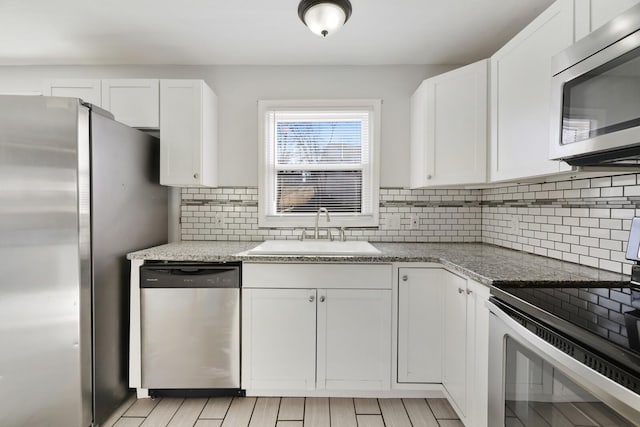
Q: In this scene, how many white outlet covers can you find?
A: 4